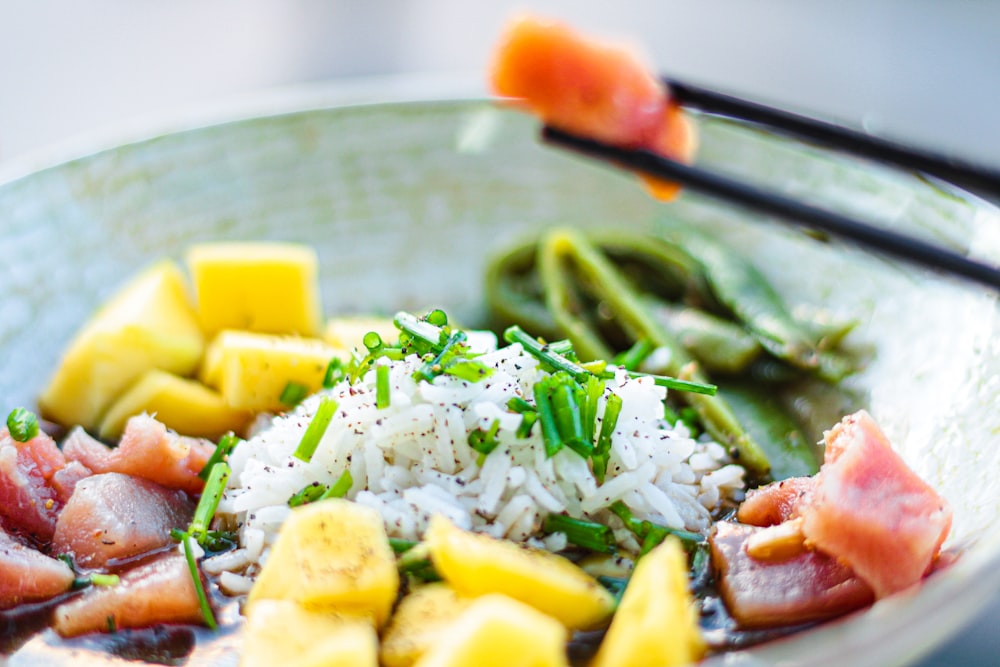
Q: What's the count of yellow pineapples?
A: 11